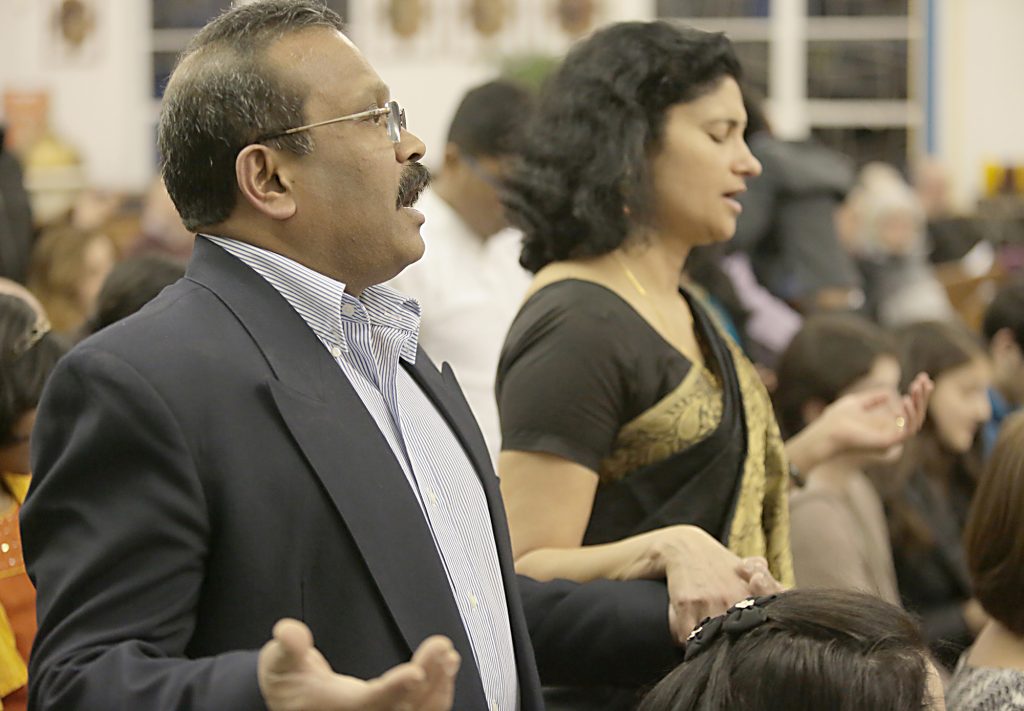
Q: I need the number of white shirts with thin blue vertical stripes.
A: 1